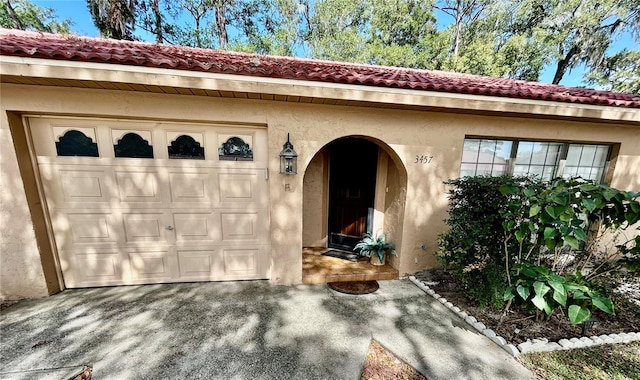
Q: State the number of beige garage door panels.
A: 12